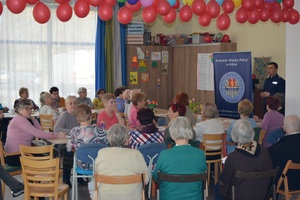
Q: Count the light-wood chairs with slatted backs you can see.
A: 4